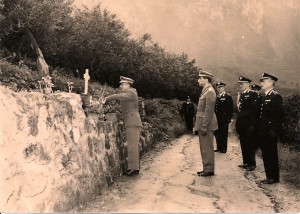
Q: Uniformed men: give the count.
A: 7